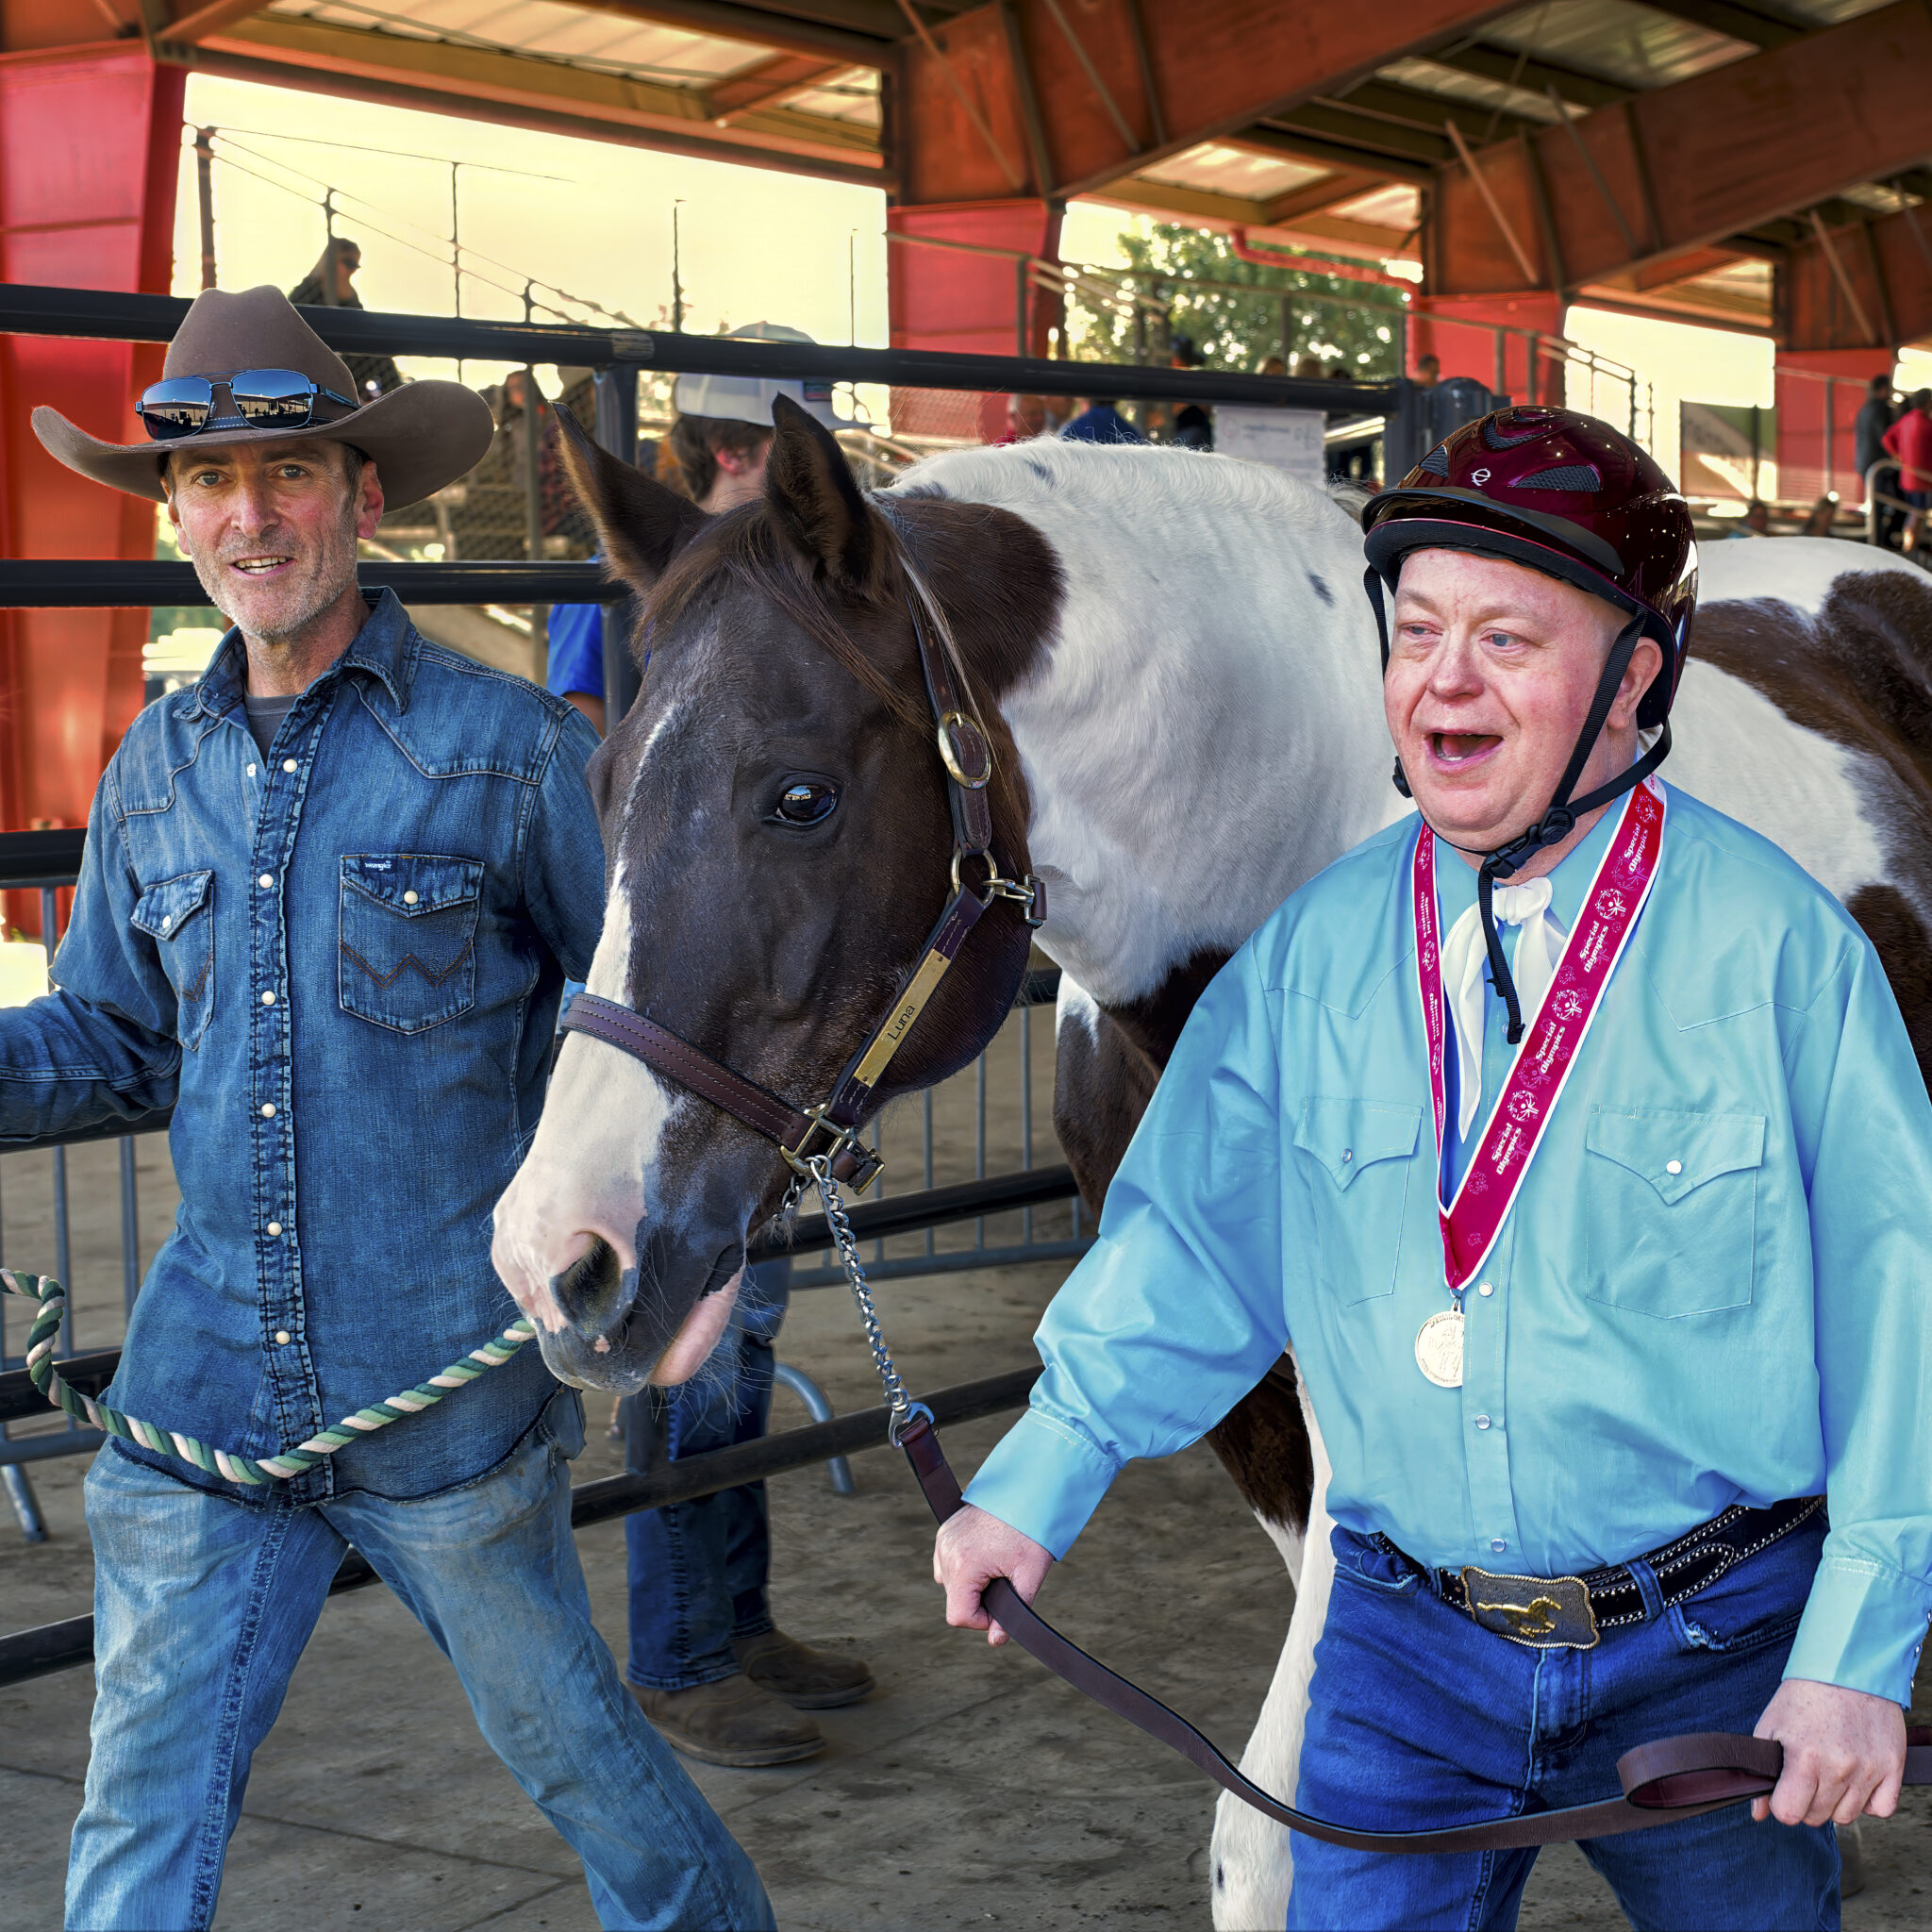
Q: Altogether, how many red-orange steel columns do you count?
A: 4